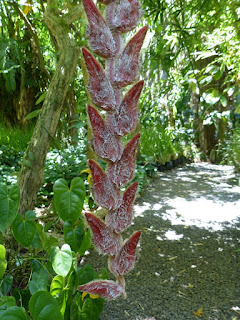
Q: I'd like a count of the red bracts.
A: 12